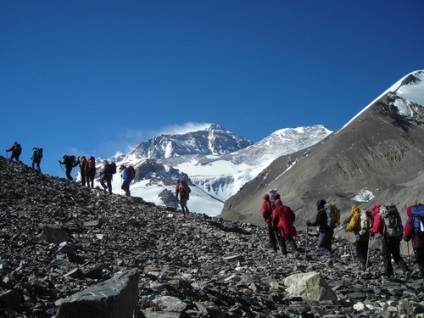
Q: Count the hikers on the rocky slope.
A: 14